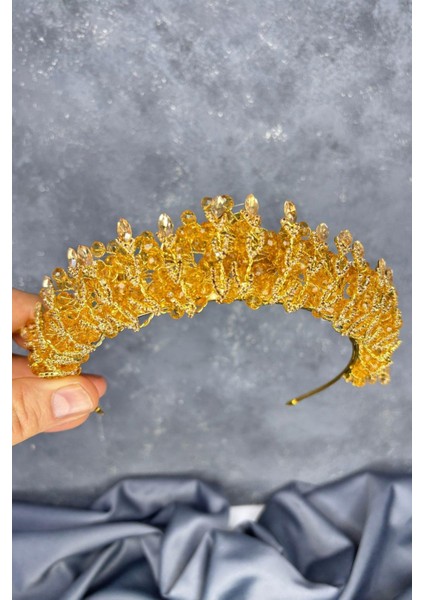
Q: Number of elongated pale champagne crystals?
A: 13